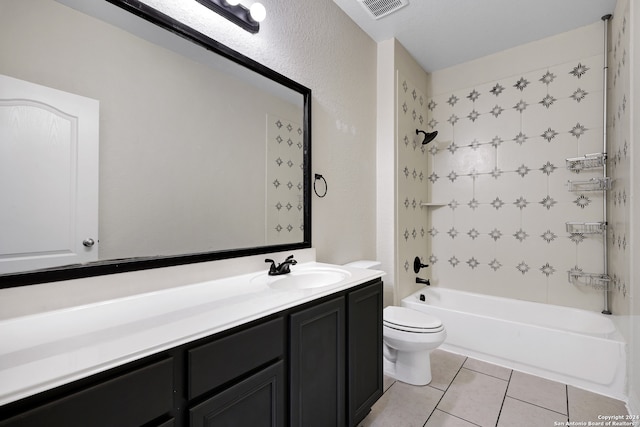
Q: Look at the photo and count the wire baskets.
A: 4